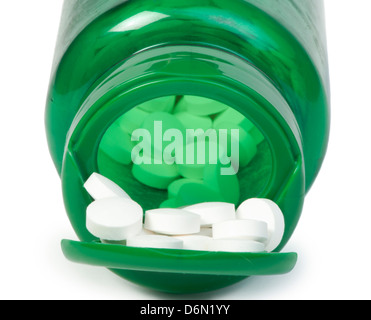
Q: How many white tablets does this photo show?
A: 9